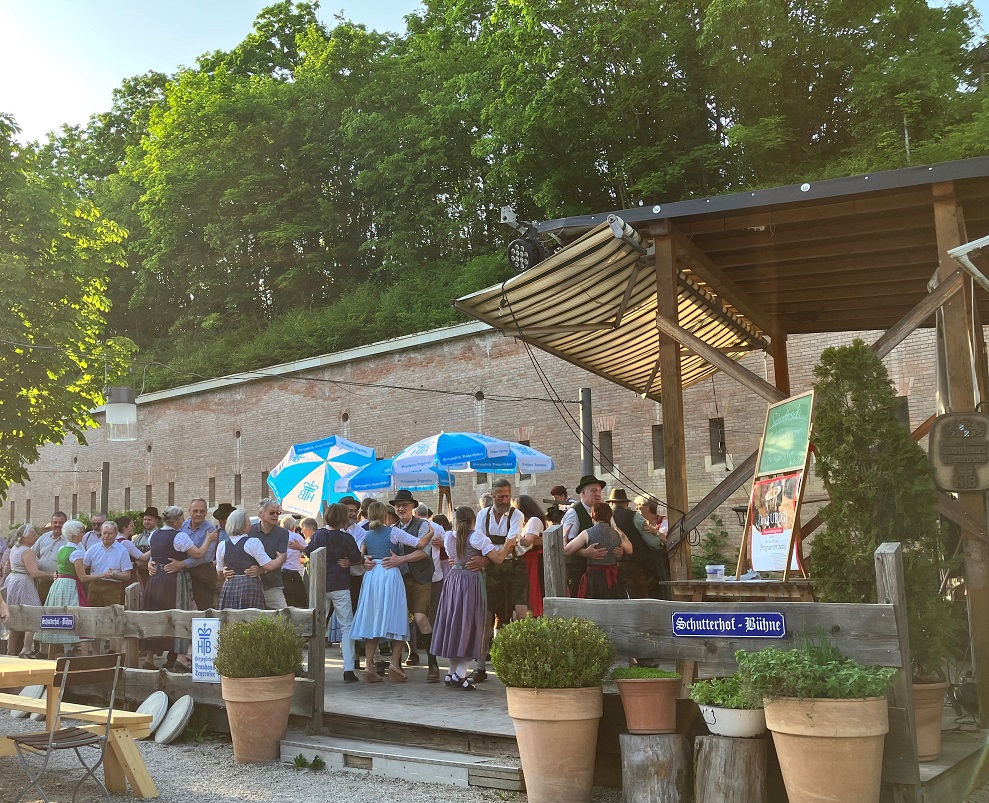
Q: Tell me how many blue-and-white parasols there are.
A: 4